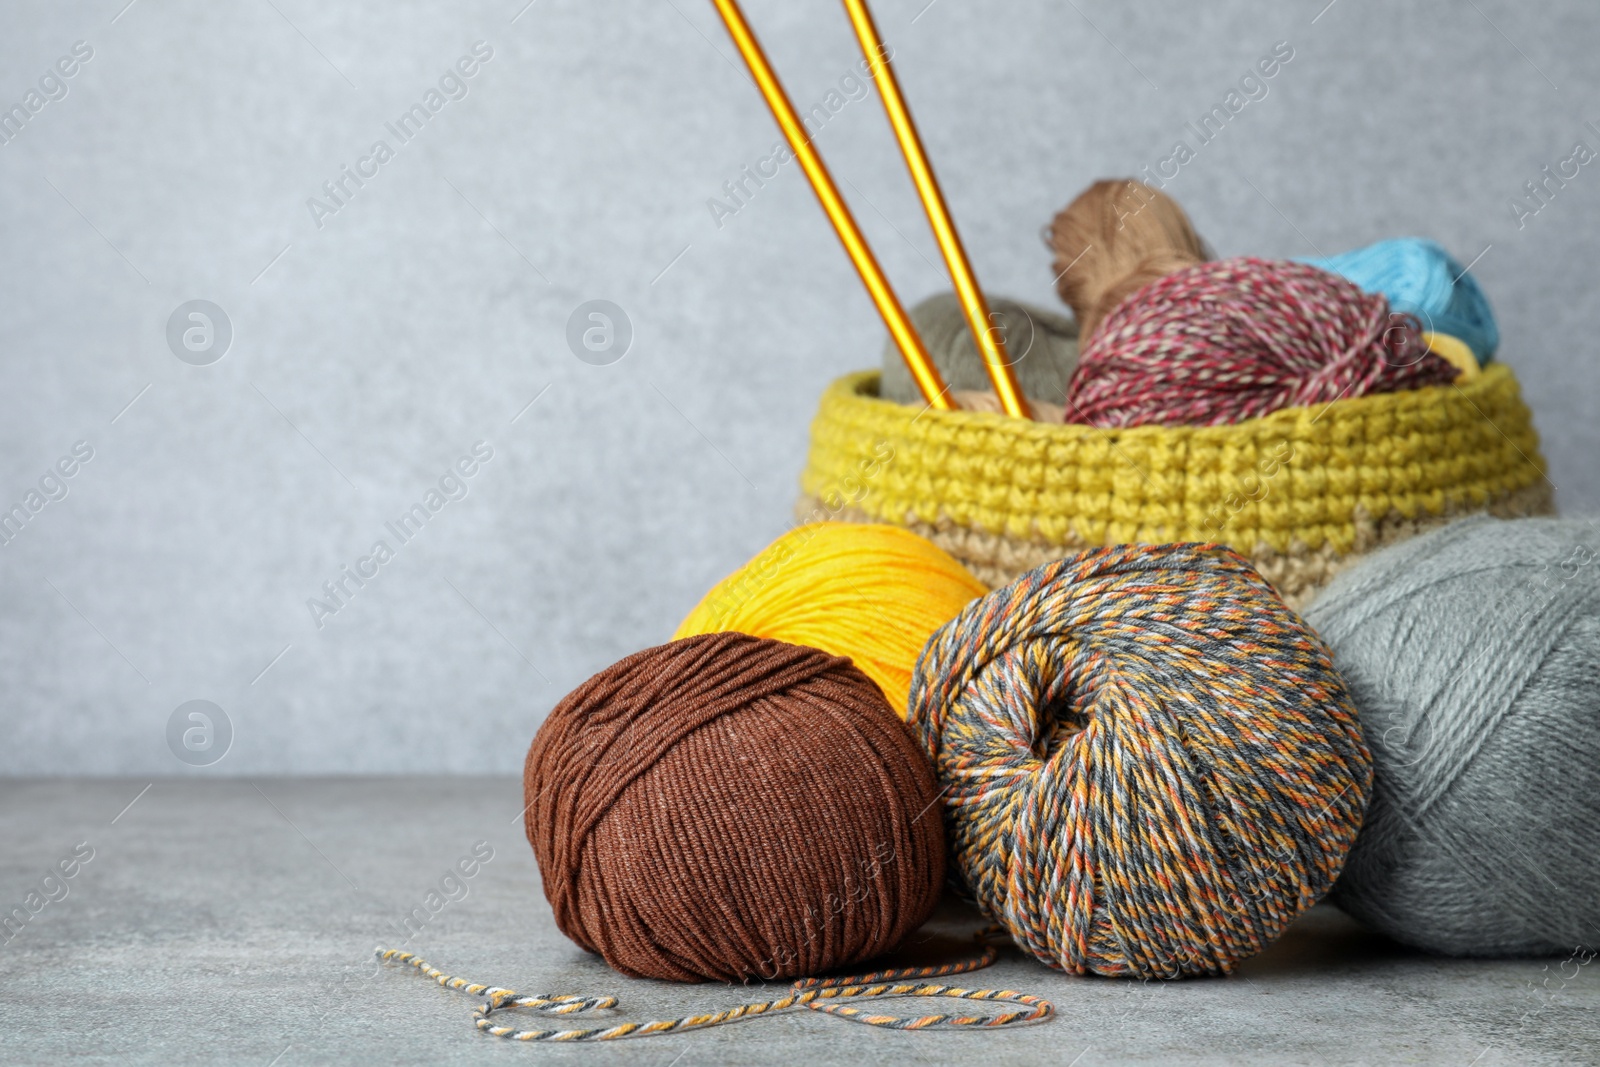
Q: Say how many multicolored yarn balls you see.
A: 2